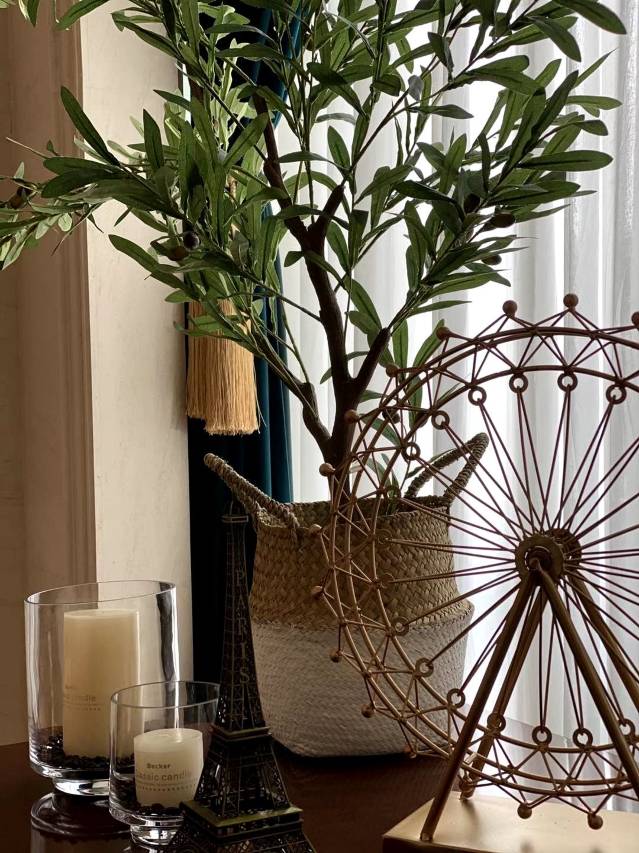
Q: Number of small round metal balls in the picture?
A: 15